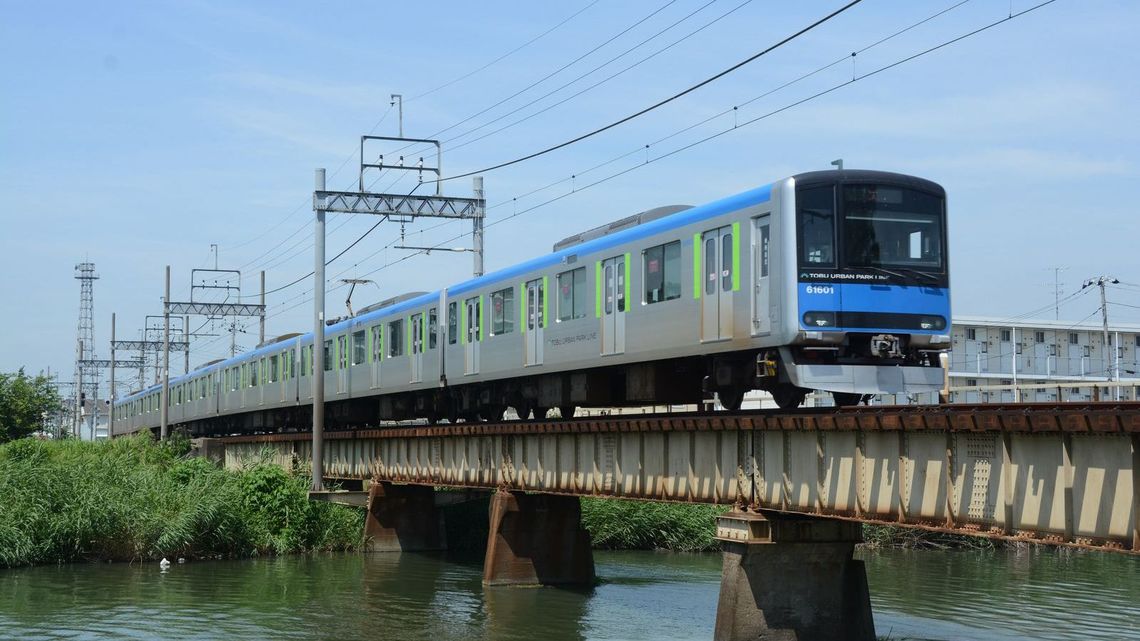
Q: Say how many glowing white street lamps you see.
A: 0